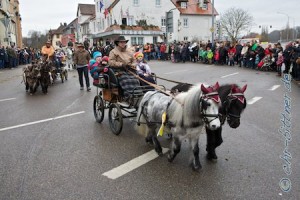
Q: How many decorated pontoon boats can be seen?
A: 0